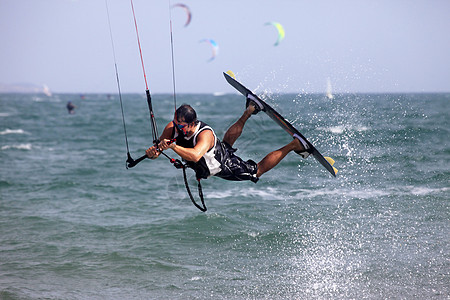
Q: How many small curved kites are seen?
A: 3